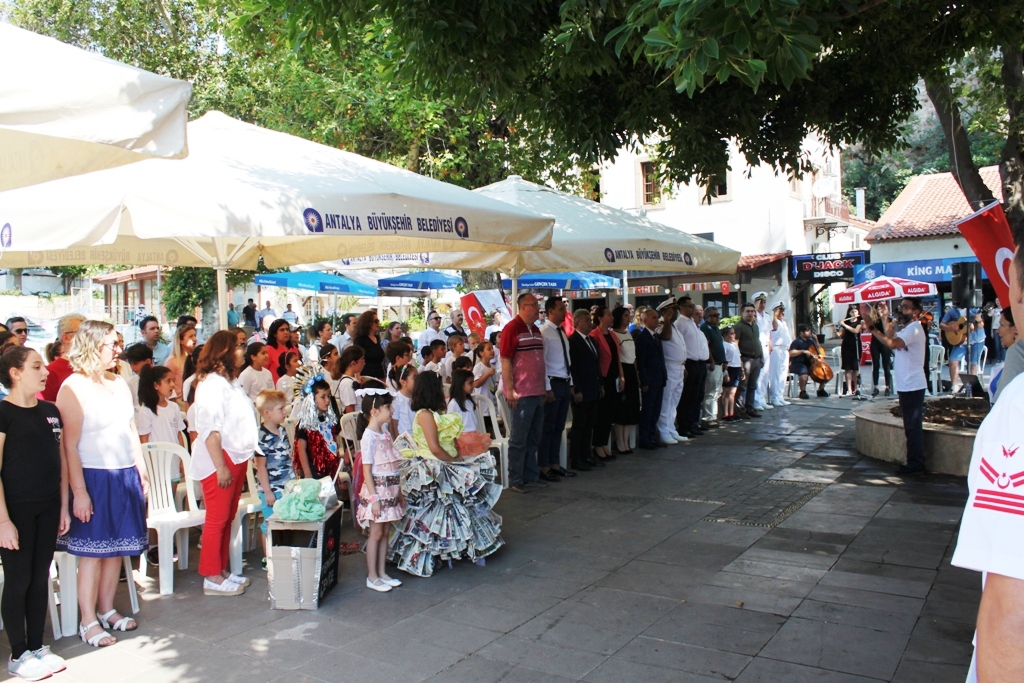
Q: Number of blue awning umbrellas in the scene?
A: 3